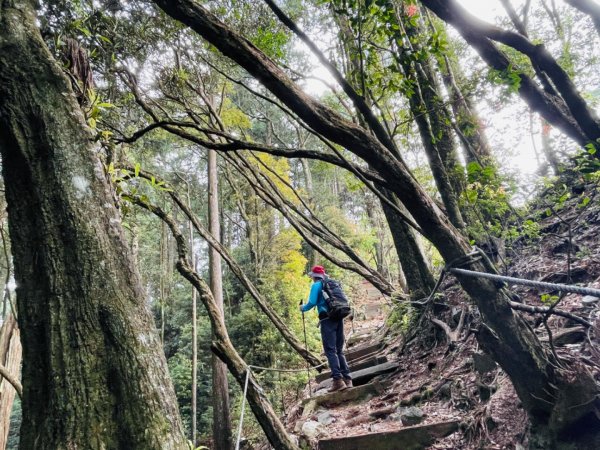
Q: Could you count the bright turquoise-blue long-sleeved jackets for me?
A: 1